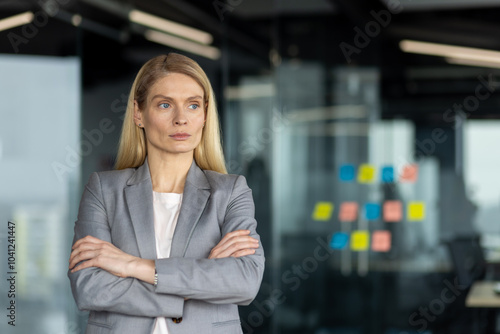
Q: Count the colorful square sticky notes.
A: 12